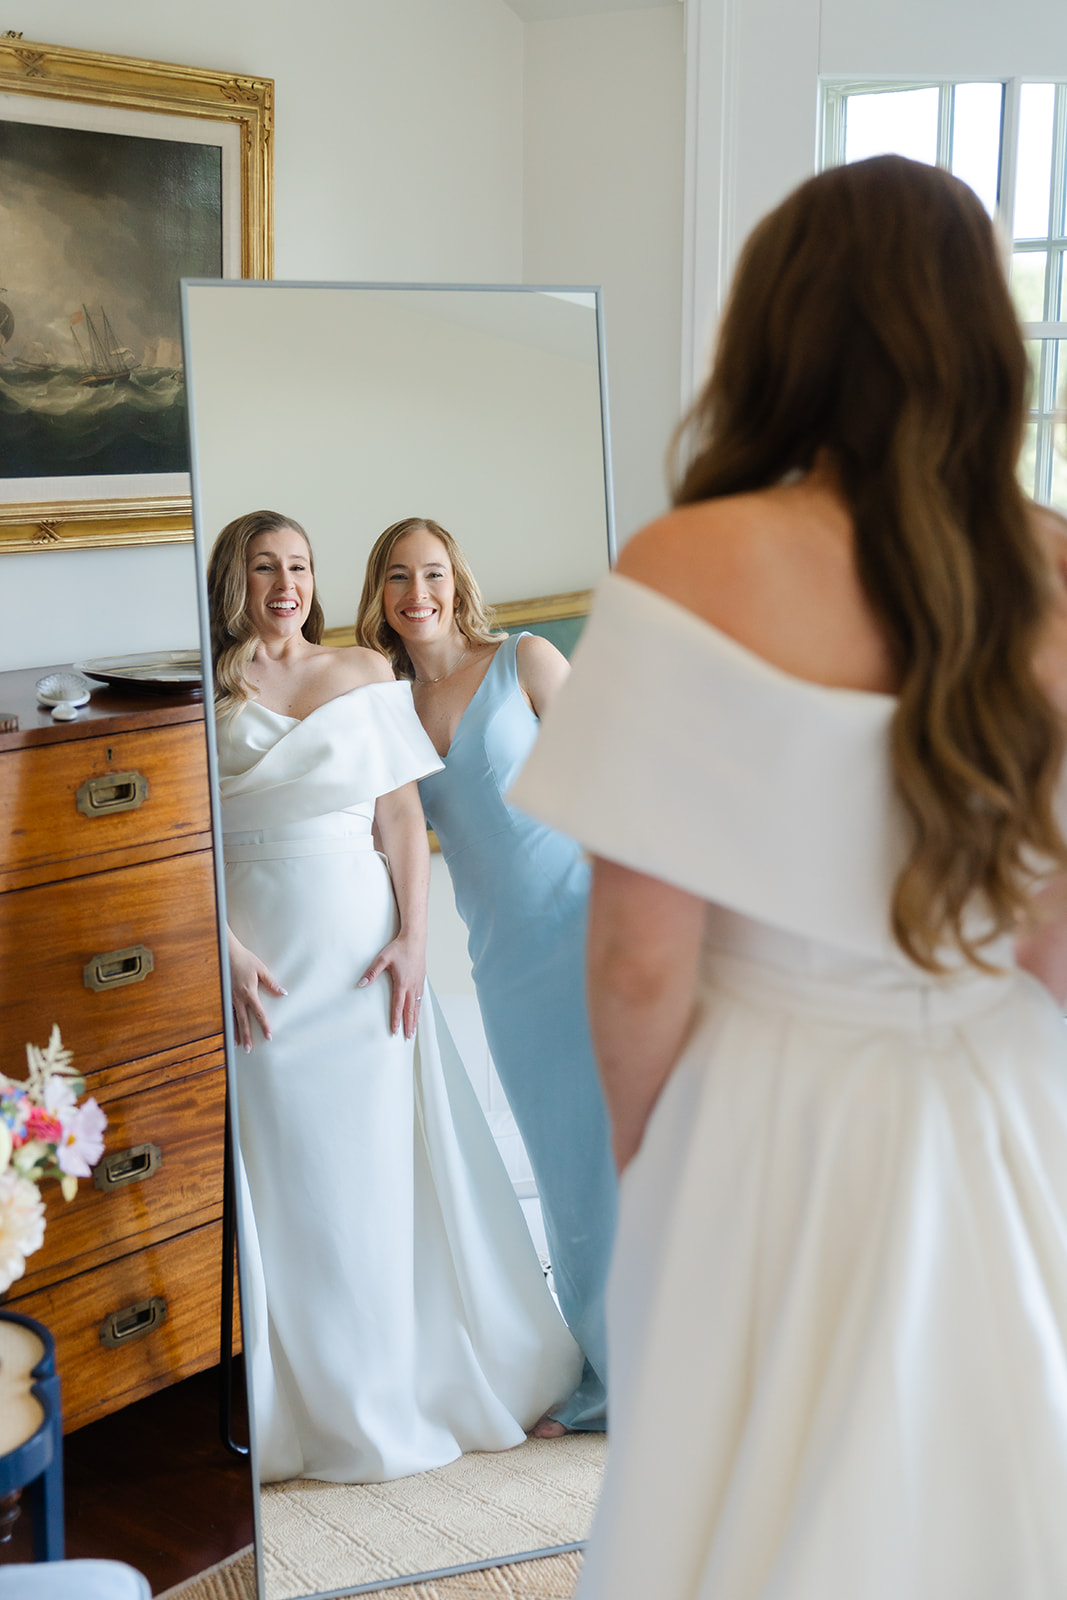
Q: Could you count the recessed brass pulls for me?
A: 4